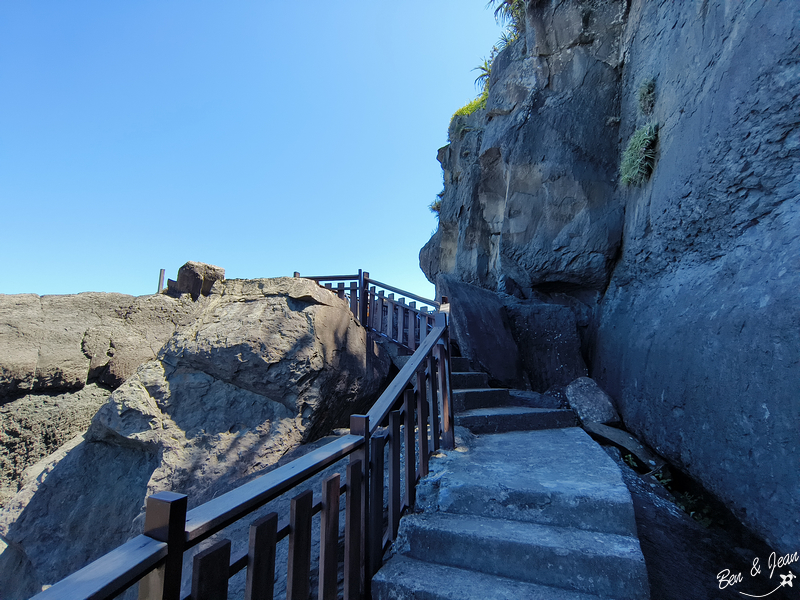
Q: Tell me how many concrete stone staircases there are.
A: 1